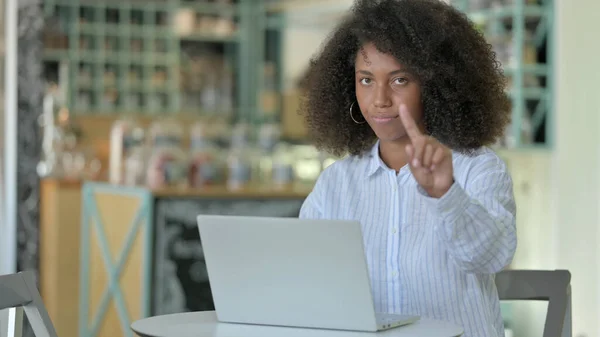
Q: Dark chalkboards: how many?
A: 1